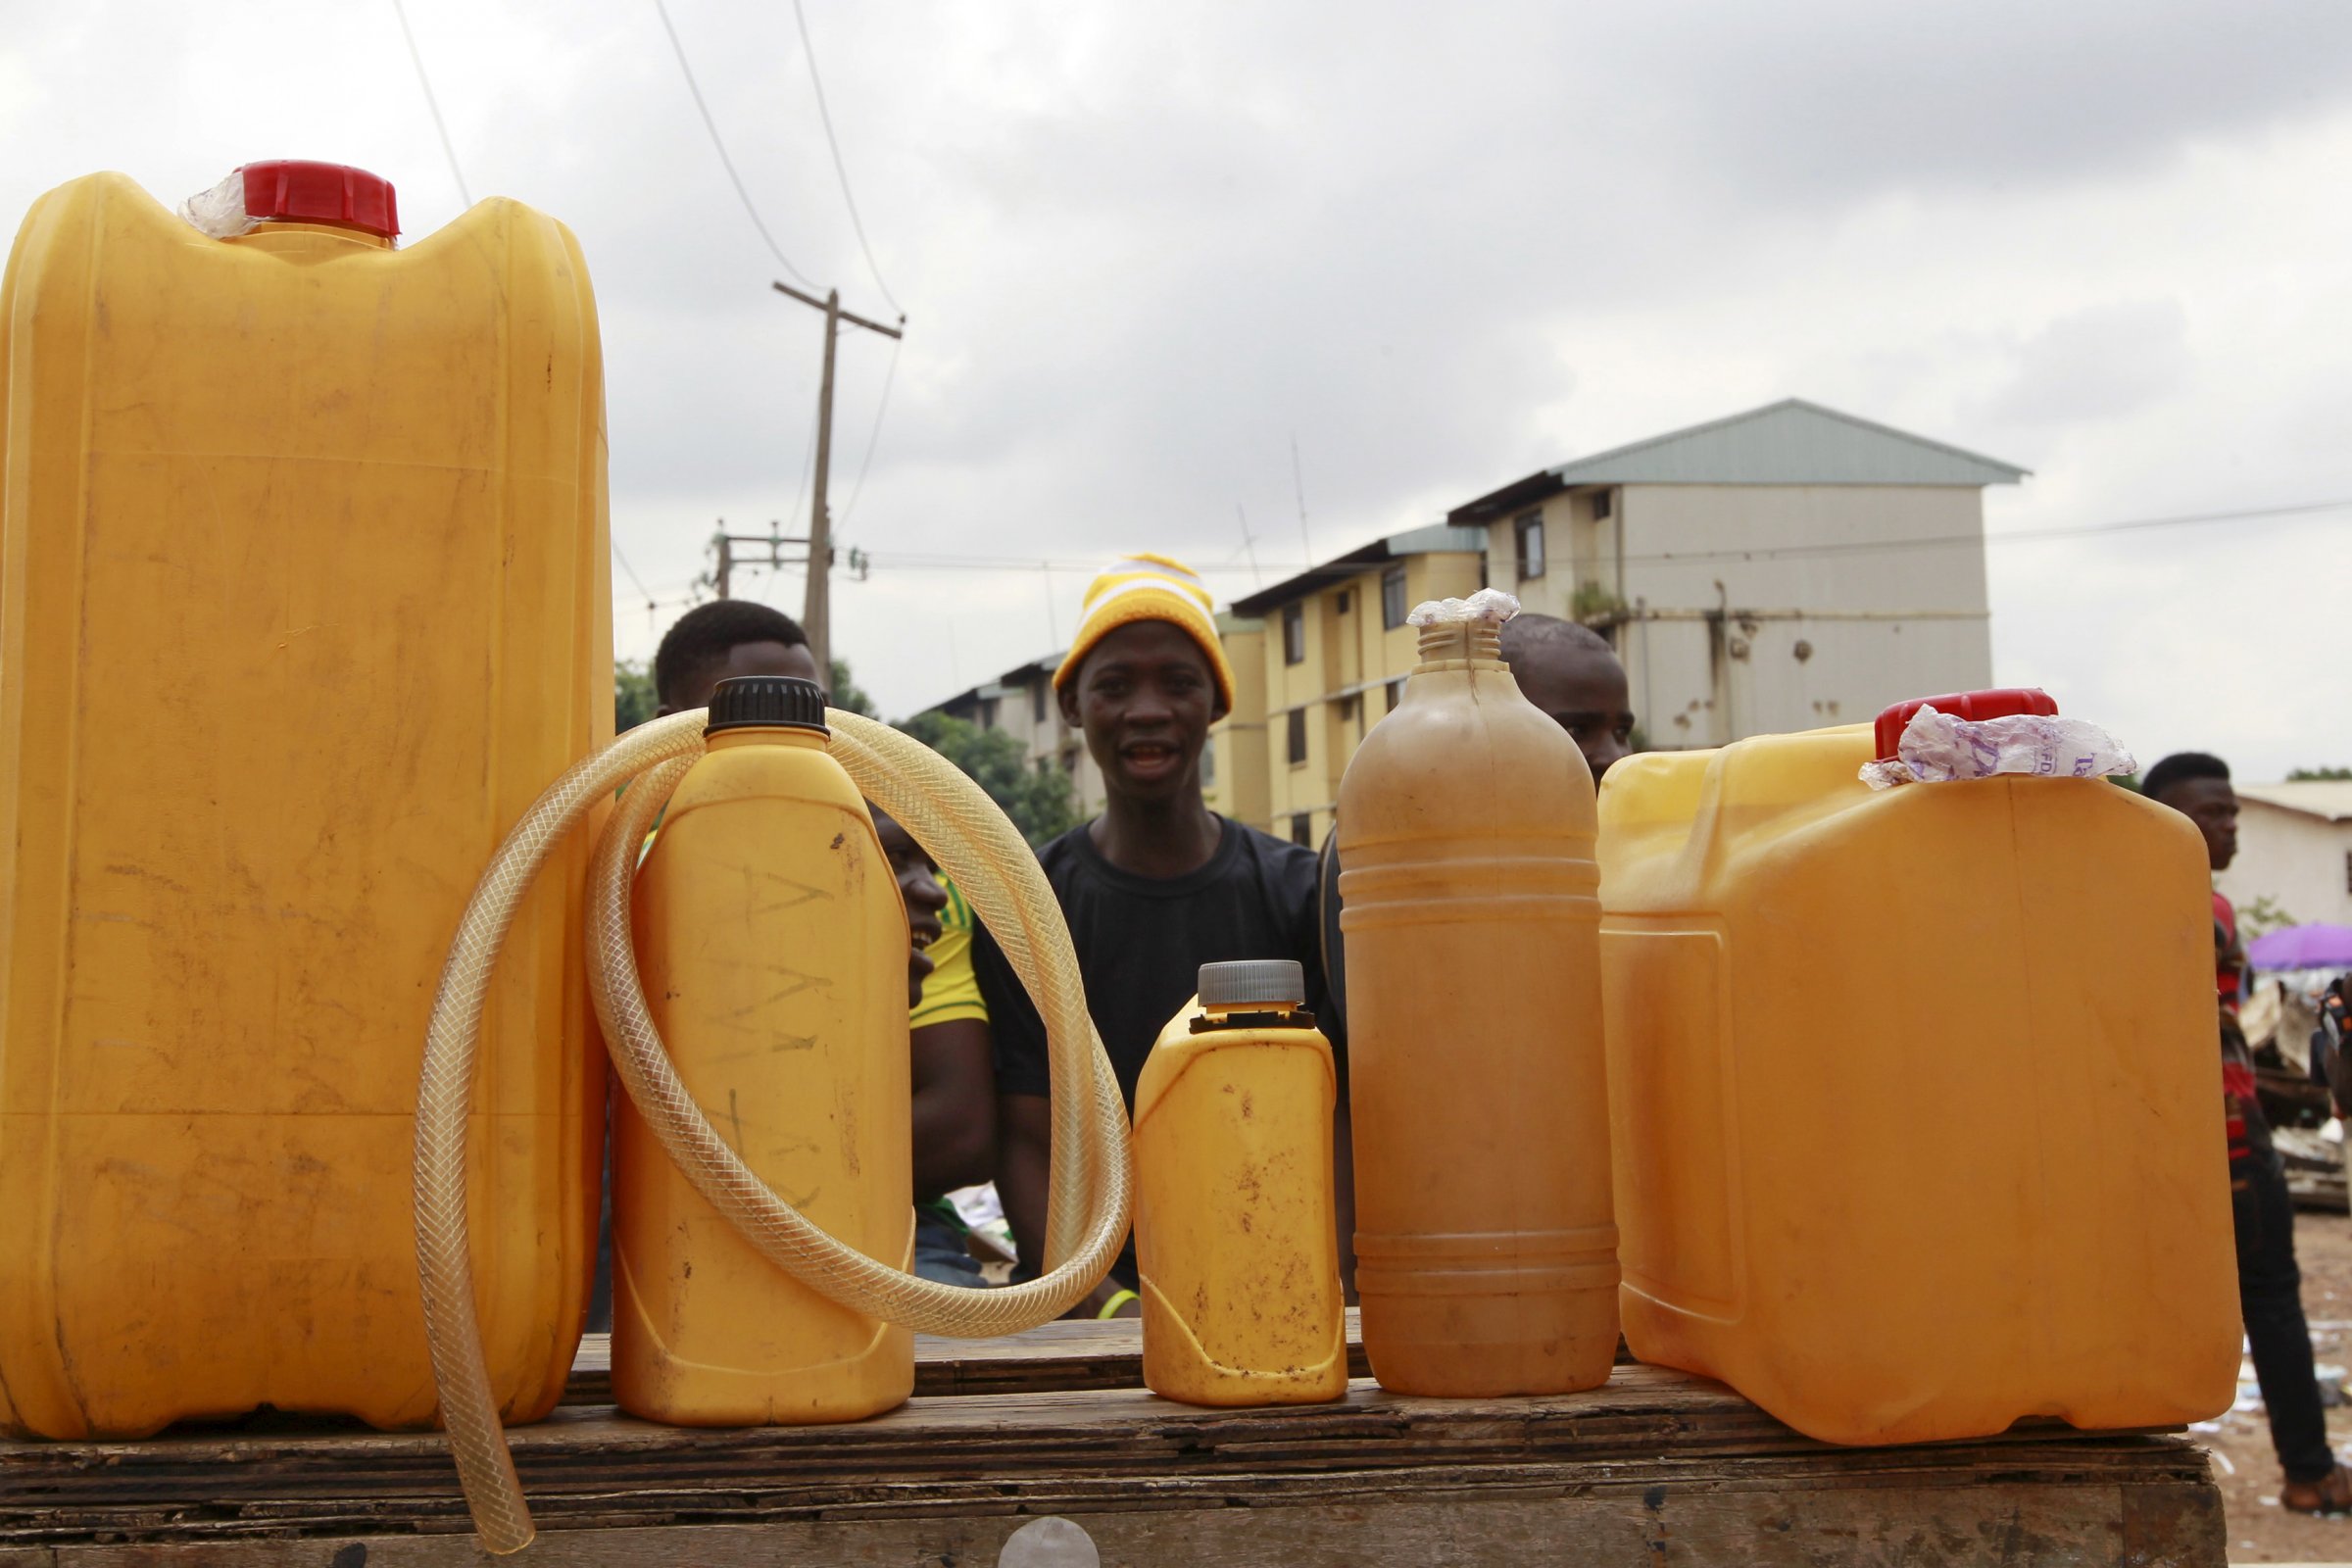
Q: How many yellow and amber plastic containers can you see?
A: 5